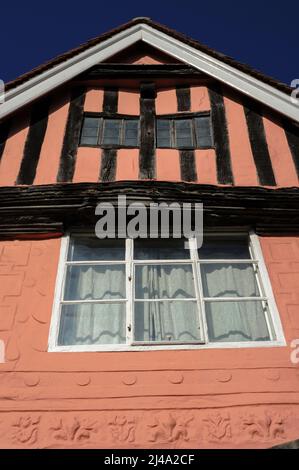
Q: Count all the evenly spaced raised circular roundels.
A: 6